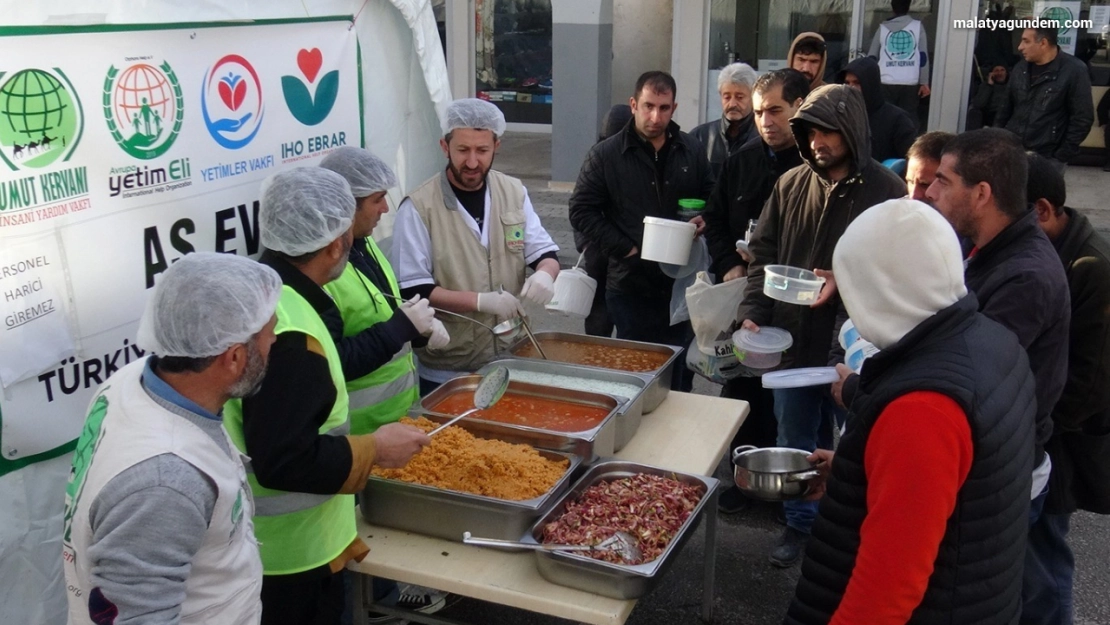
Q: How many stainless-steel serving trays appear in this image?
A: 5